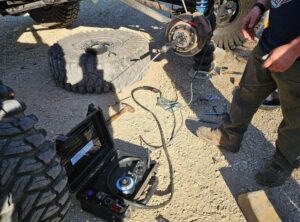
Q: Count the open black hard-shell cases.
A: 1